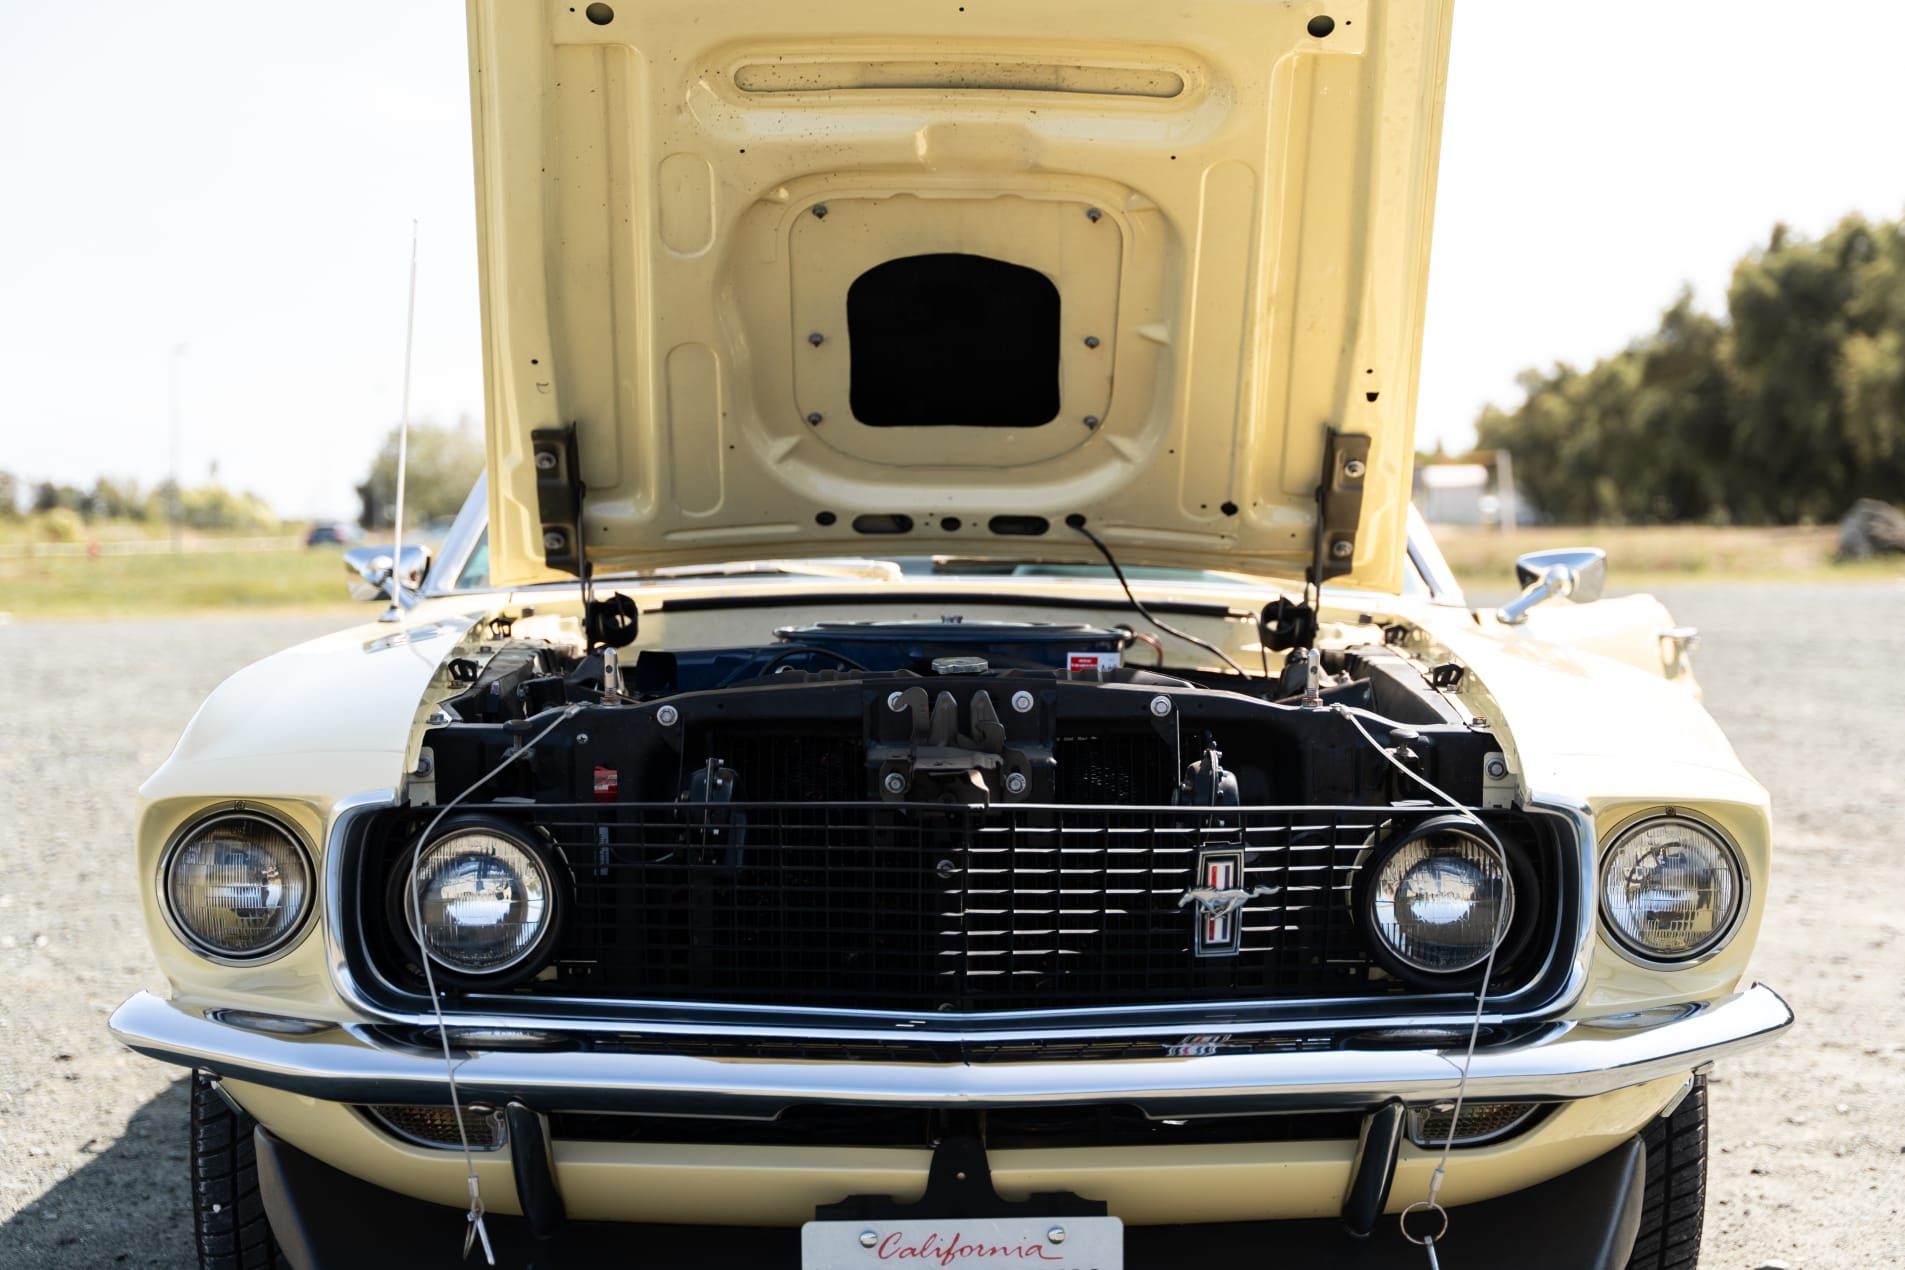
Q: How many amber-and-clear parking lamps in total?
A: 2